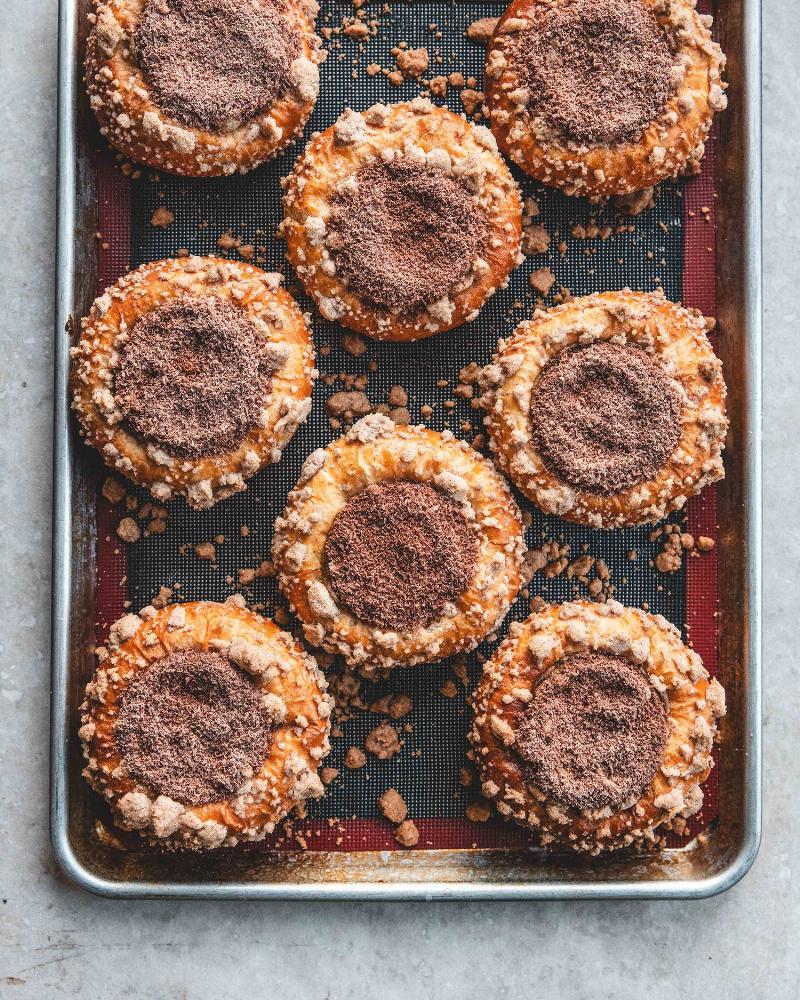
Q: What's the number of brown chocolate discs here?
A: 8